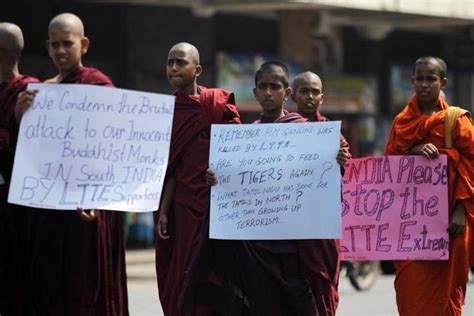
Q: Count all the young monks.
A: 6